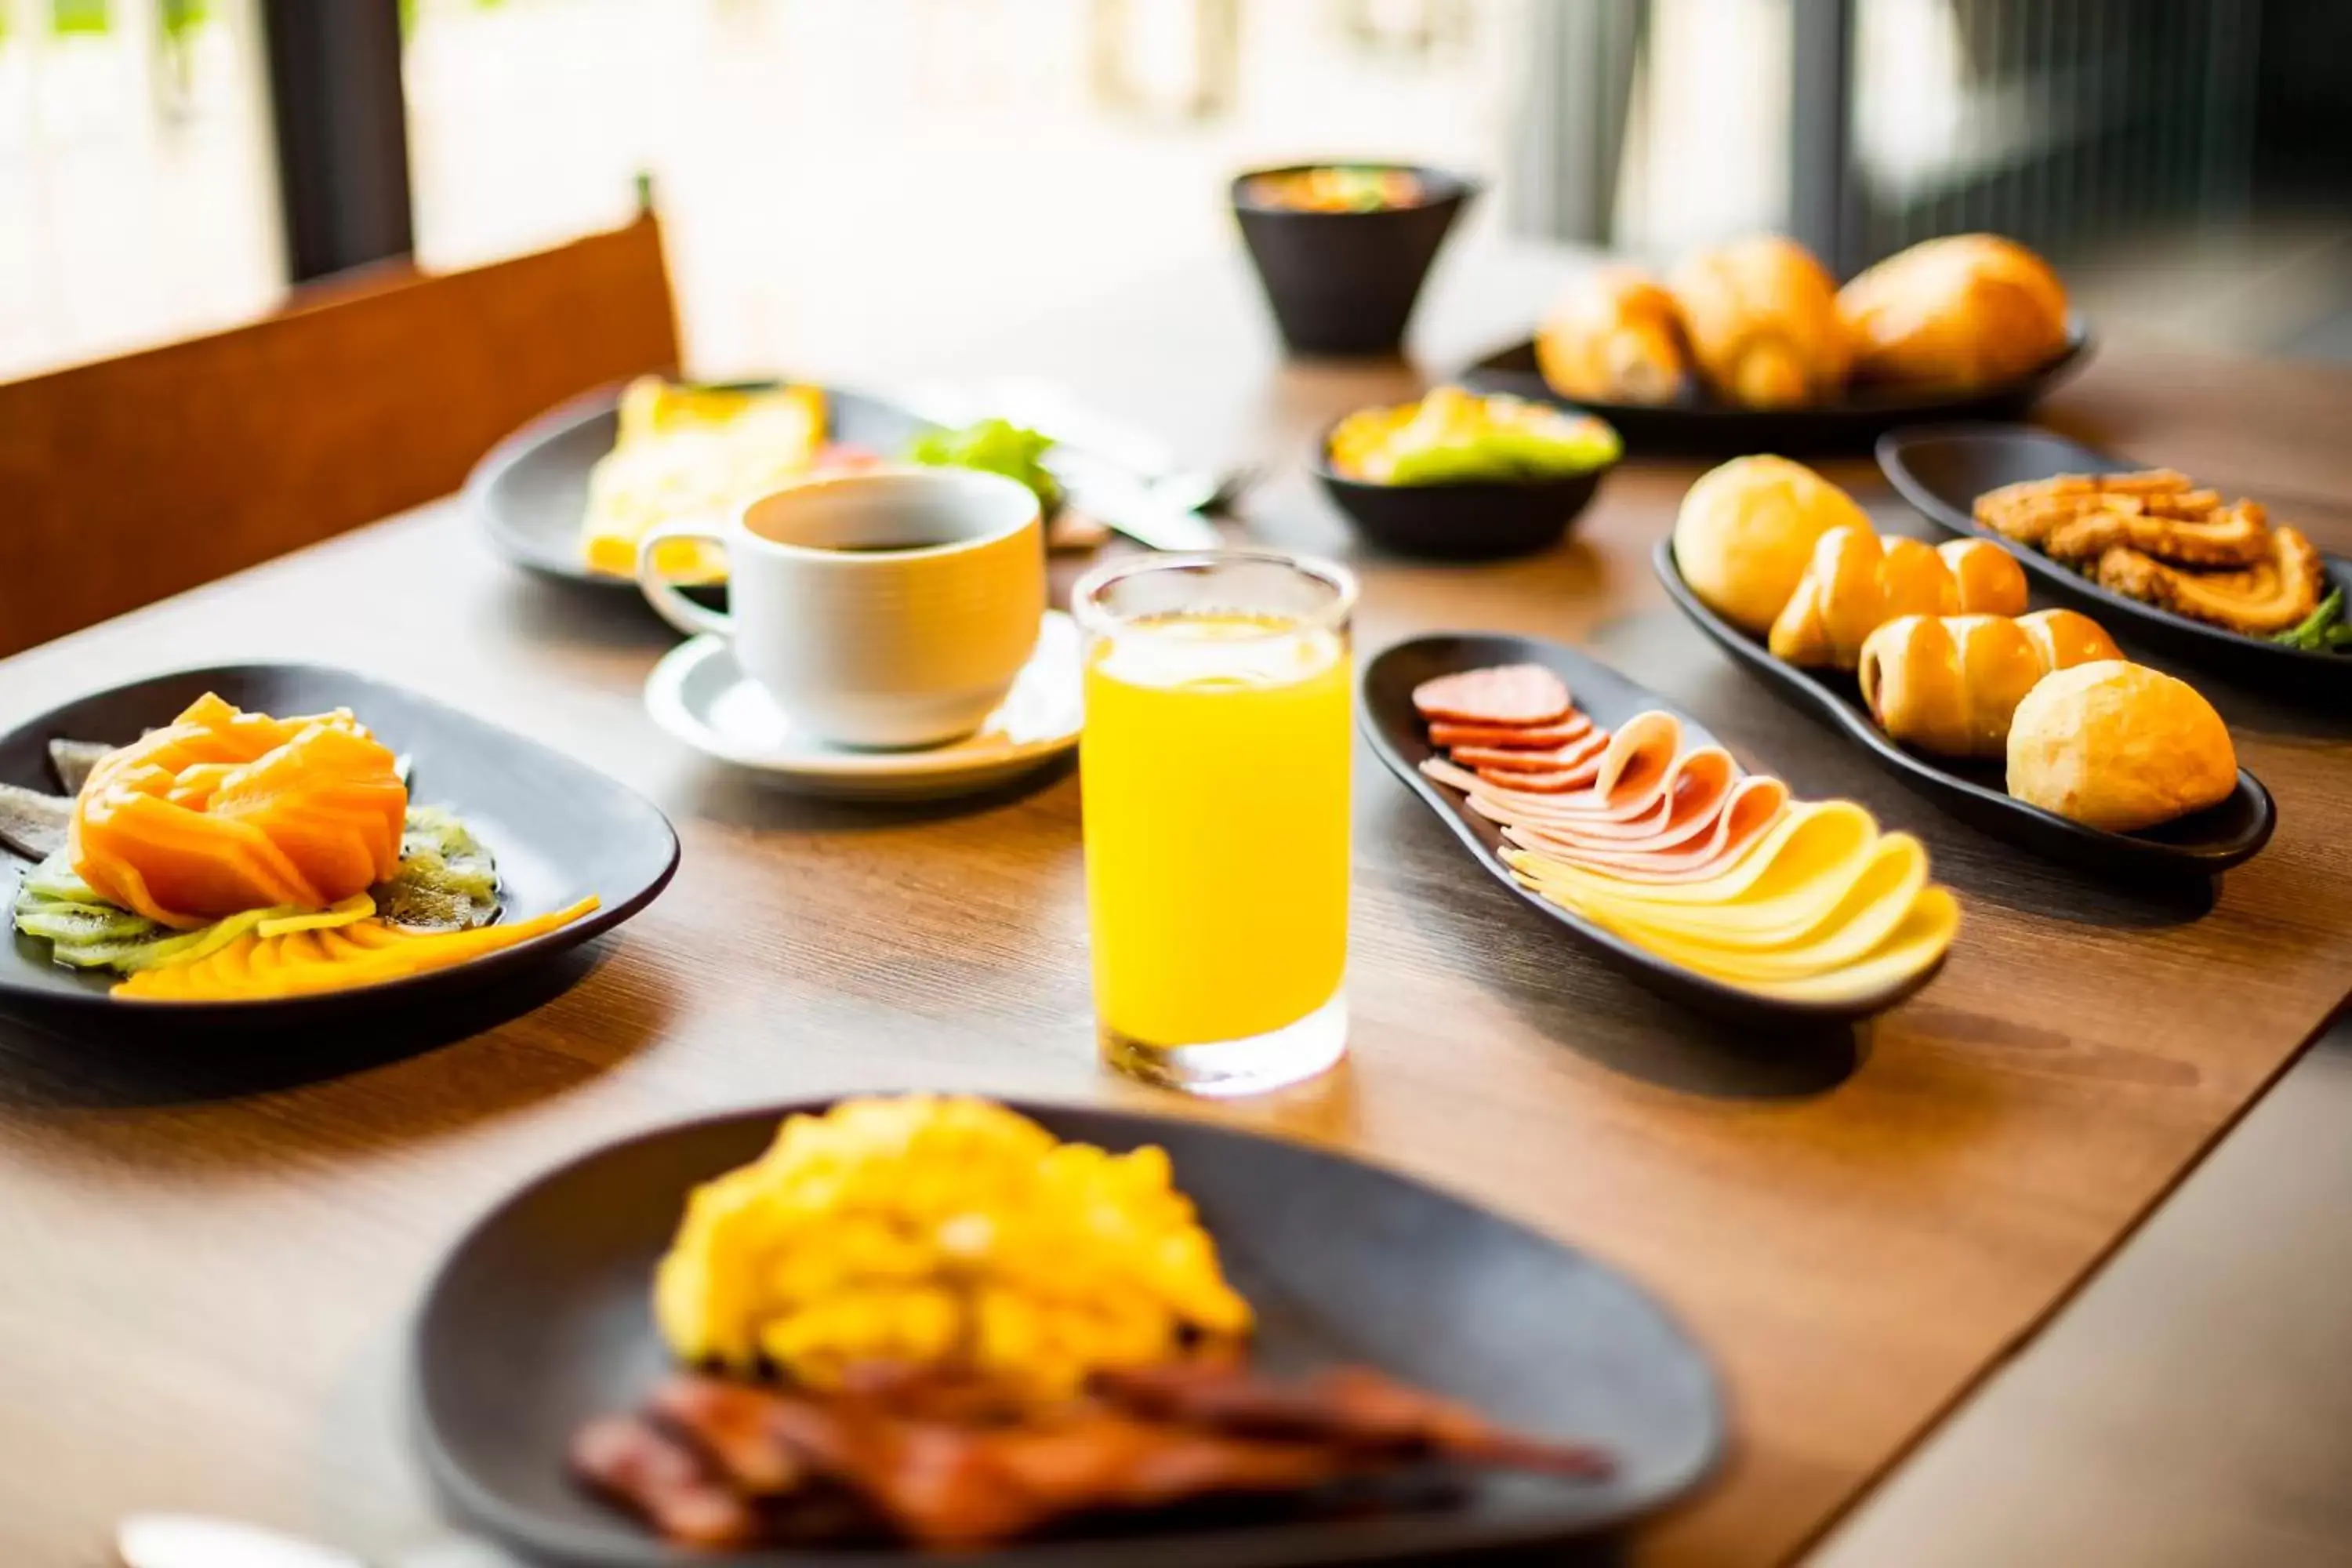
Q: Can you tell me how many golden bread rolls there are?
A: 7